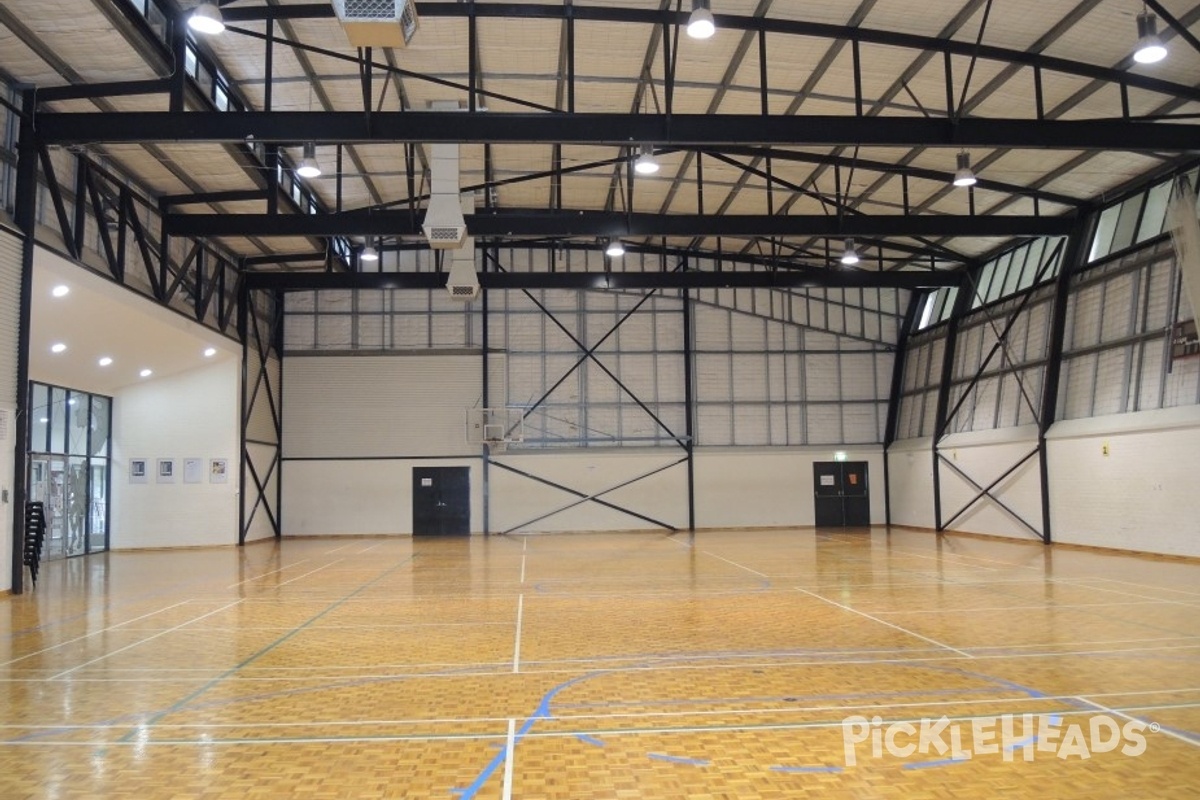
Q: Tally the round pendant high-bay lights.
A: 9